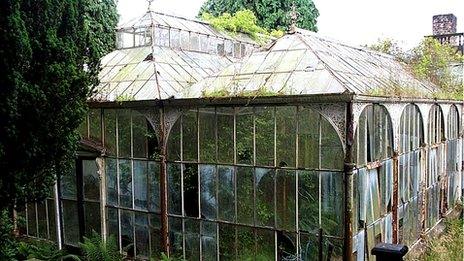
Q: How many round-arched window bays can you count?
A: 4